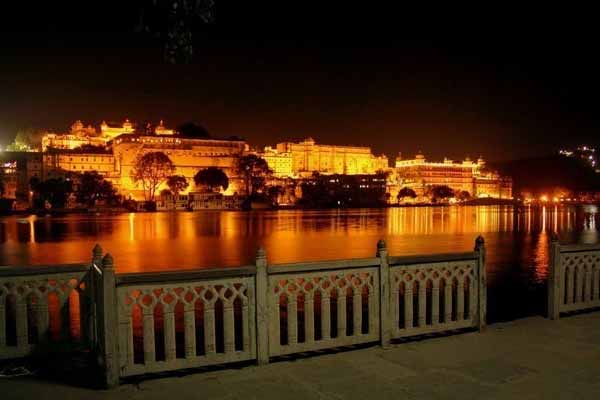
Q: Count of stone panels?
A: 5